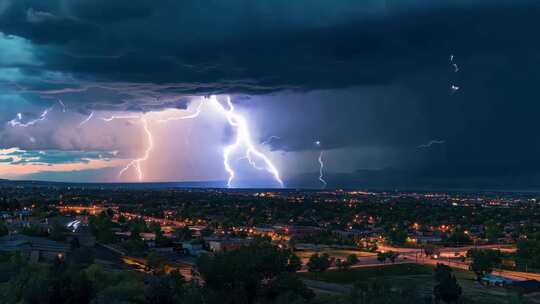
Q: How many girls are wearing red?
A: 0